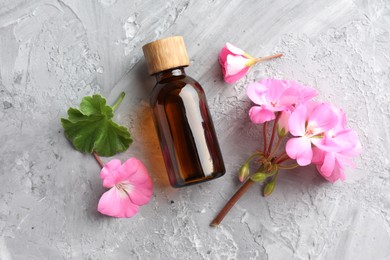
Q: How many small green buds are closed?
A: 3